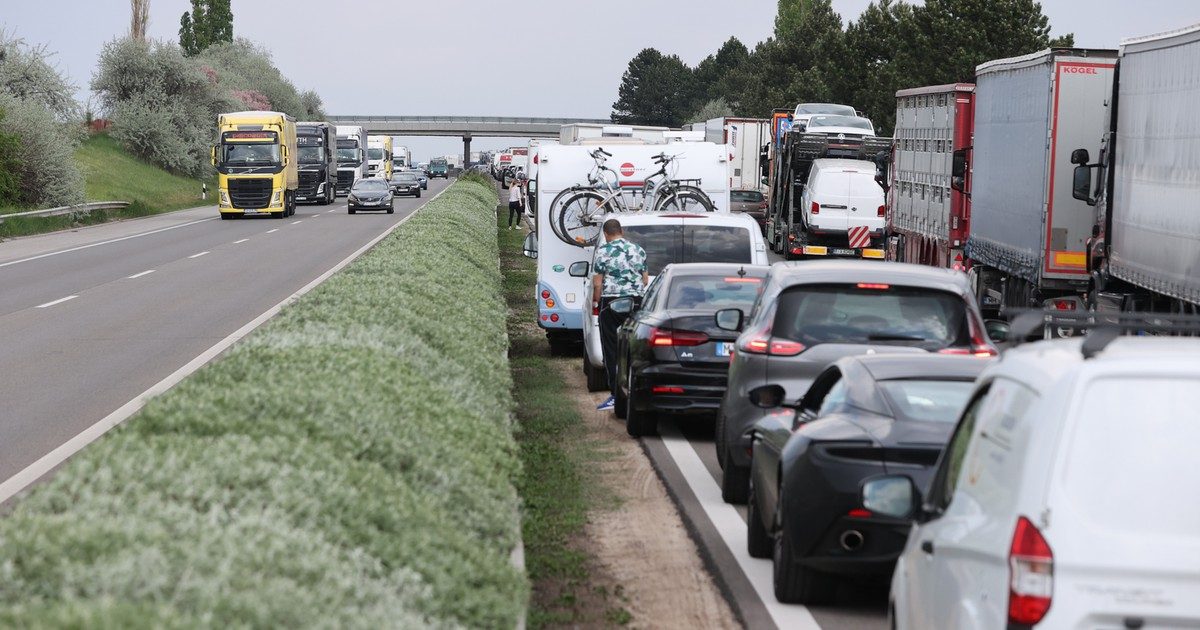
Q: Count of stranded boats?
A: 0